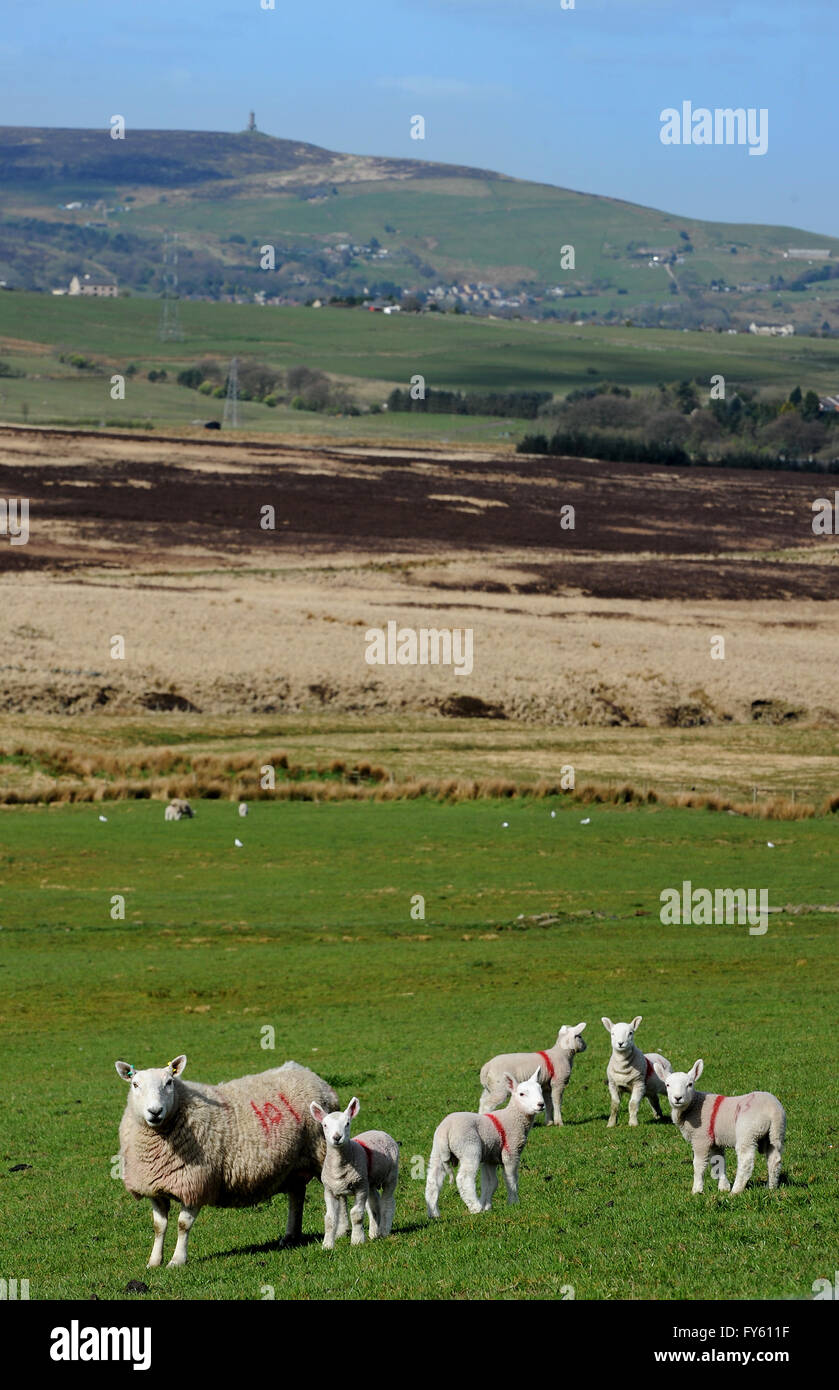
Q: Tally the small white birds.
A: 6